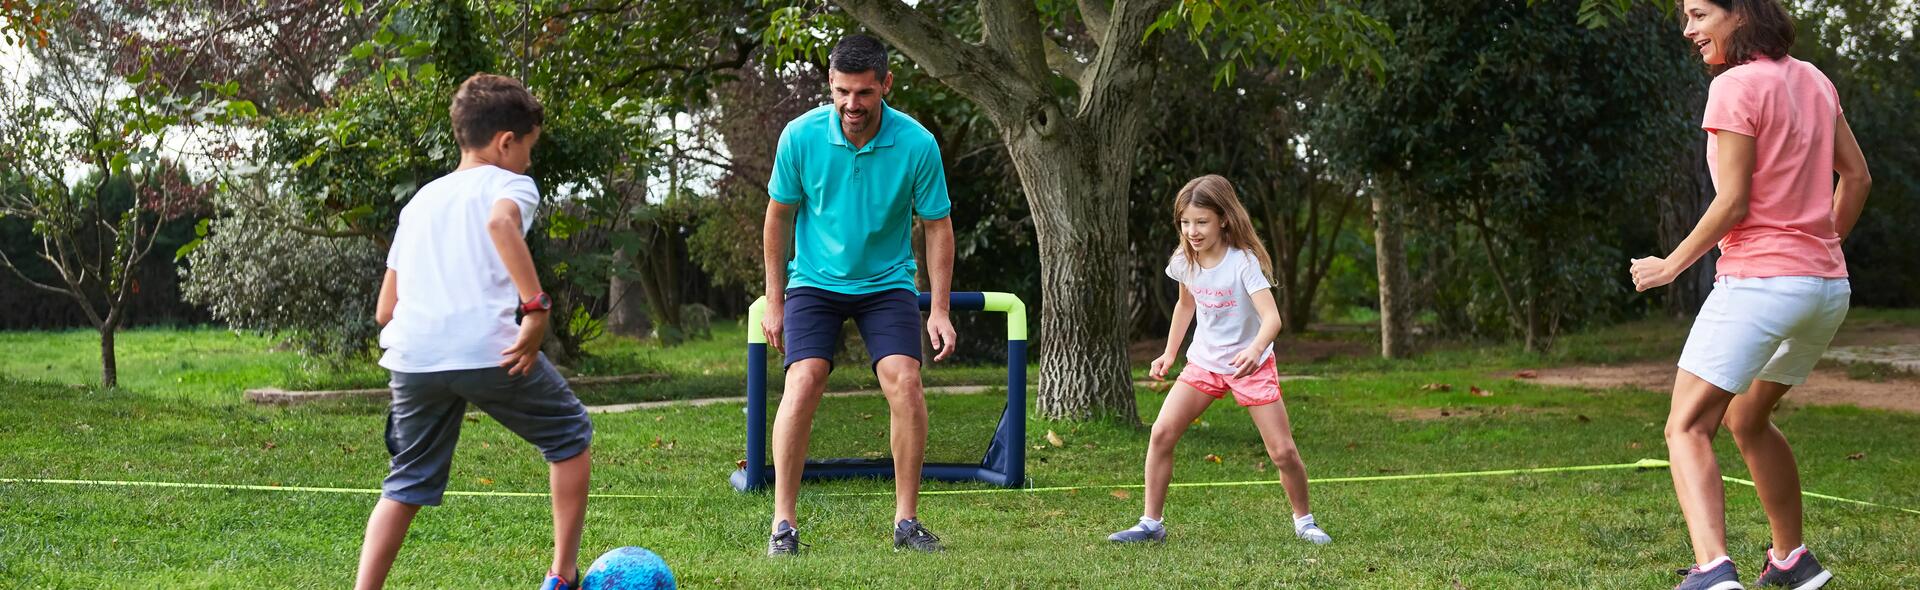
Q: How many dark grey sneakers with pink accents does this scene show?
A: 2